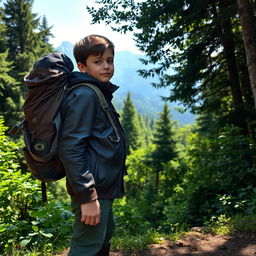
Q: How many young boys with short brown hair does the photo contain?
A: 1